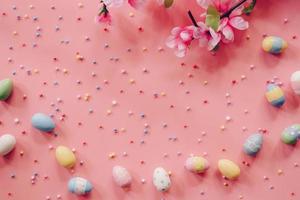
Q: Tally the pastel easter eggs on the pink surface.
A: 14